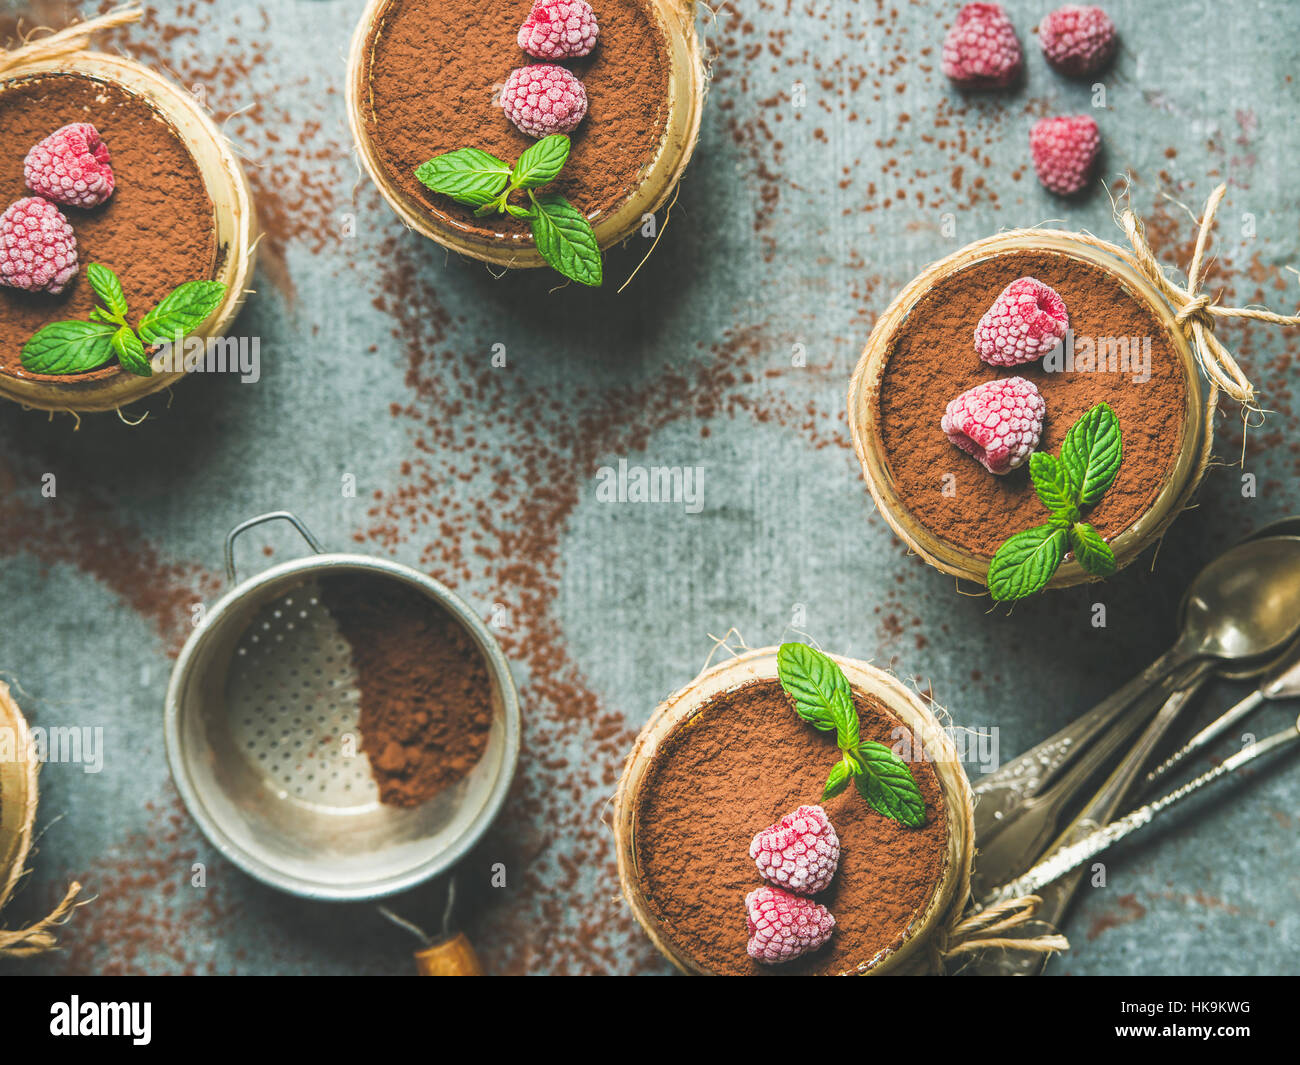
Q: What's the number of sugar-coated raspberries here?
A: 11